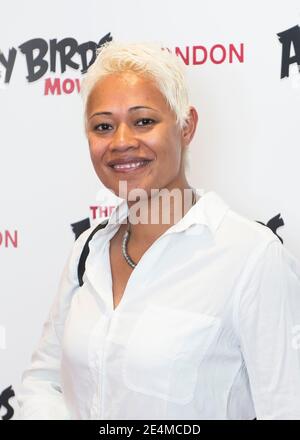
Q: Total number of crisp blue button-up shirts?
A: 0